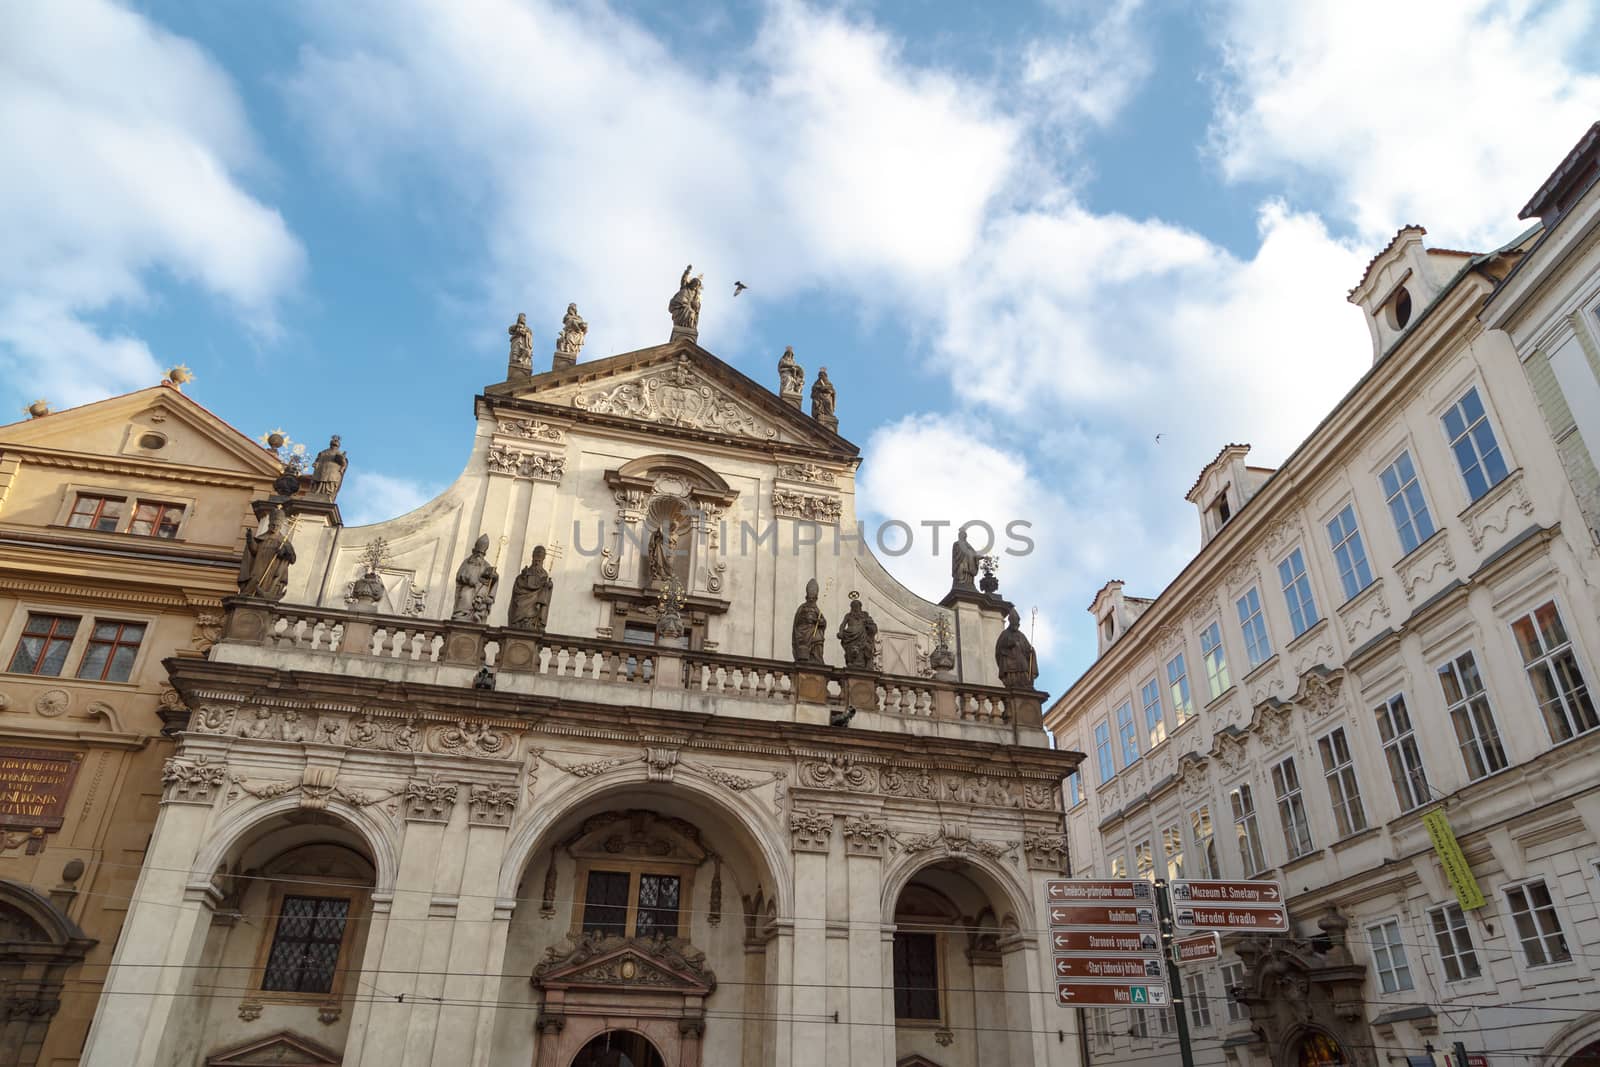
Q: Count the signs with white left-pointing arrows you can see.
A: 5